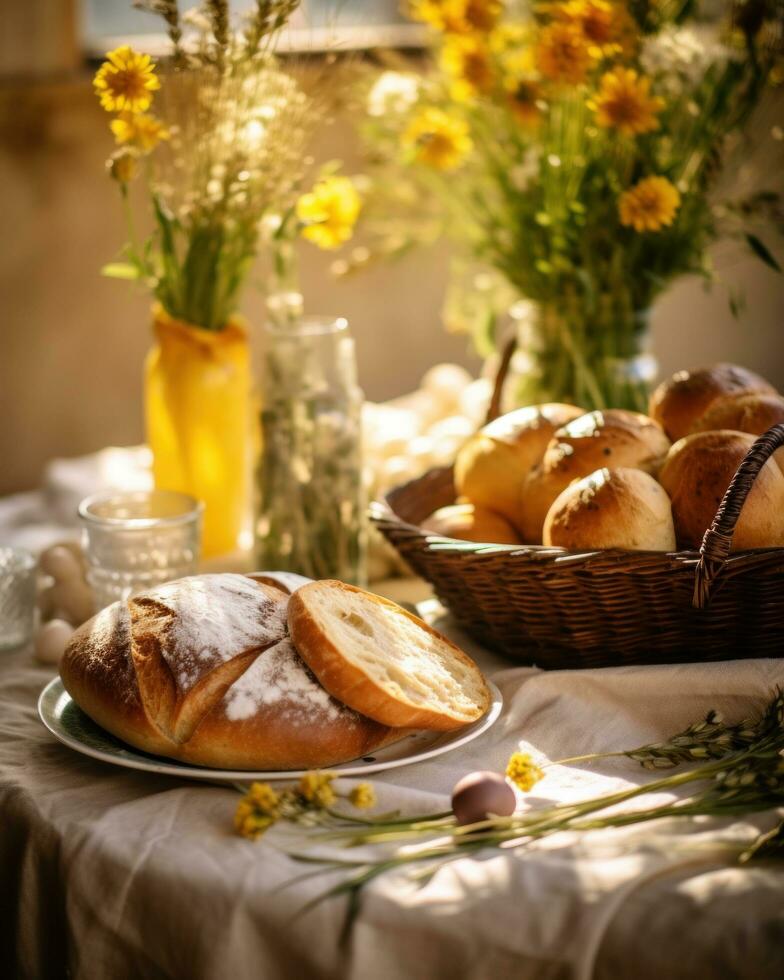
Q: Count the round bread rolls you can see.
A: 7